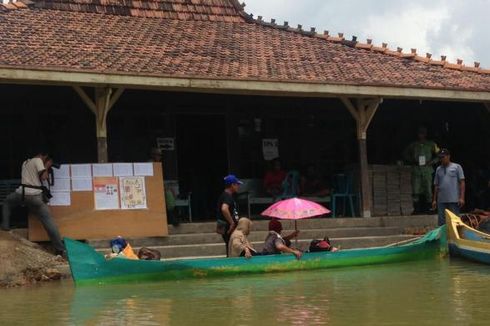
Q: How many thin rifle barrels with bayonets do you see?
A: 0